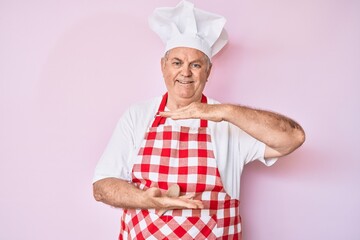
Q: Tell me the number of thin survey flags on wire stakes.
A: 0